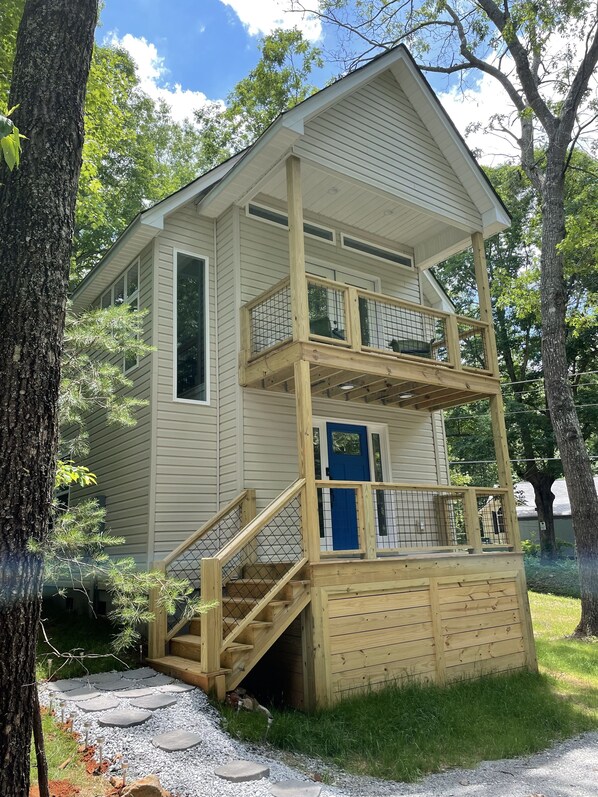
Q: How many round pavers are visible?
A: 14